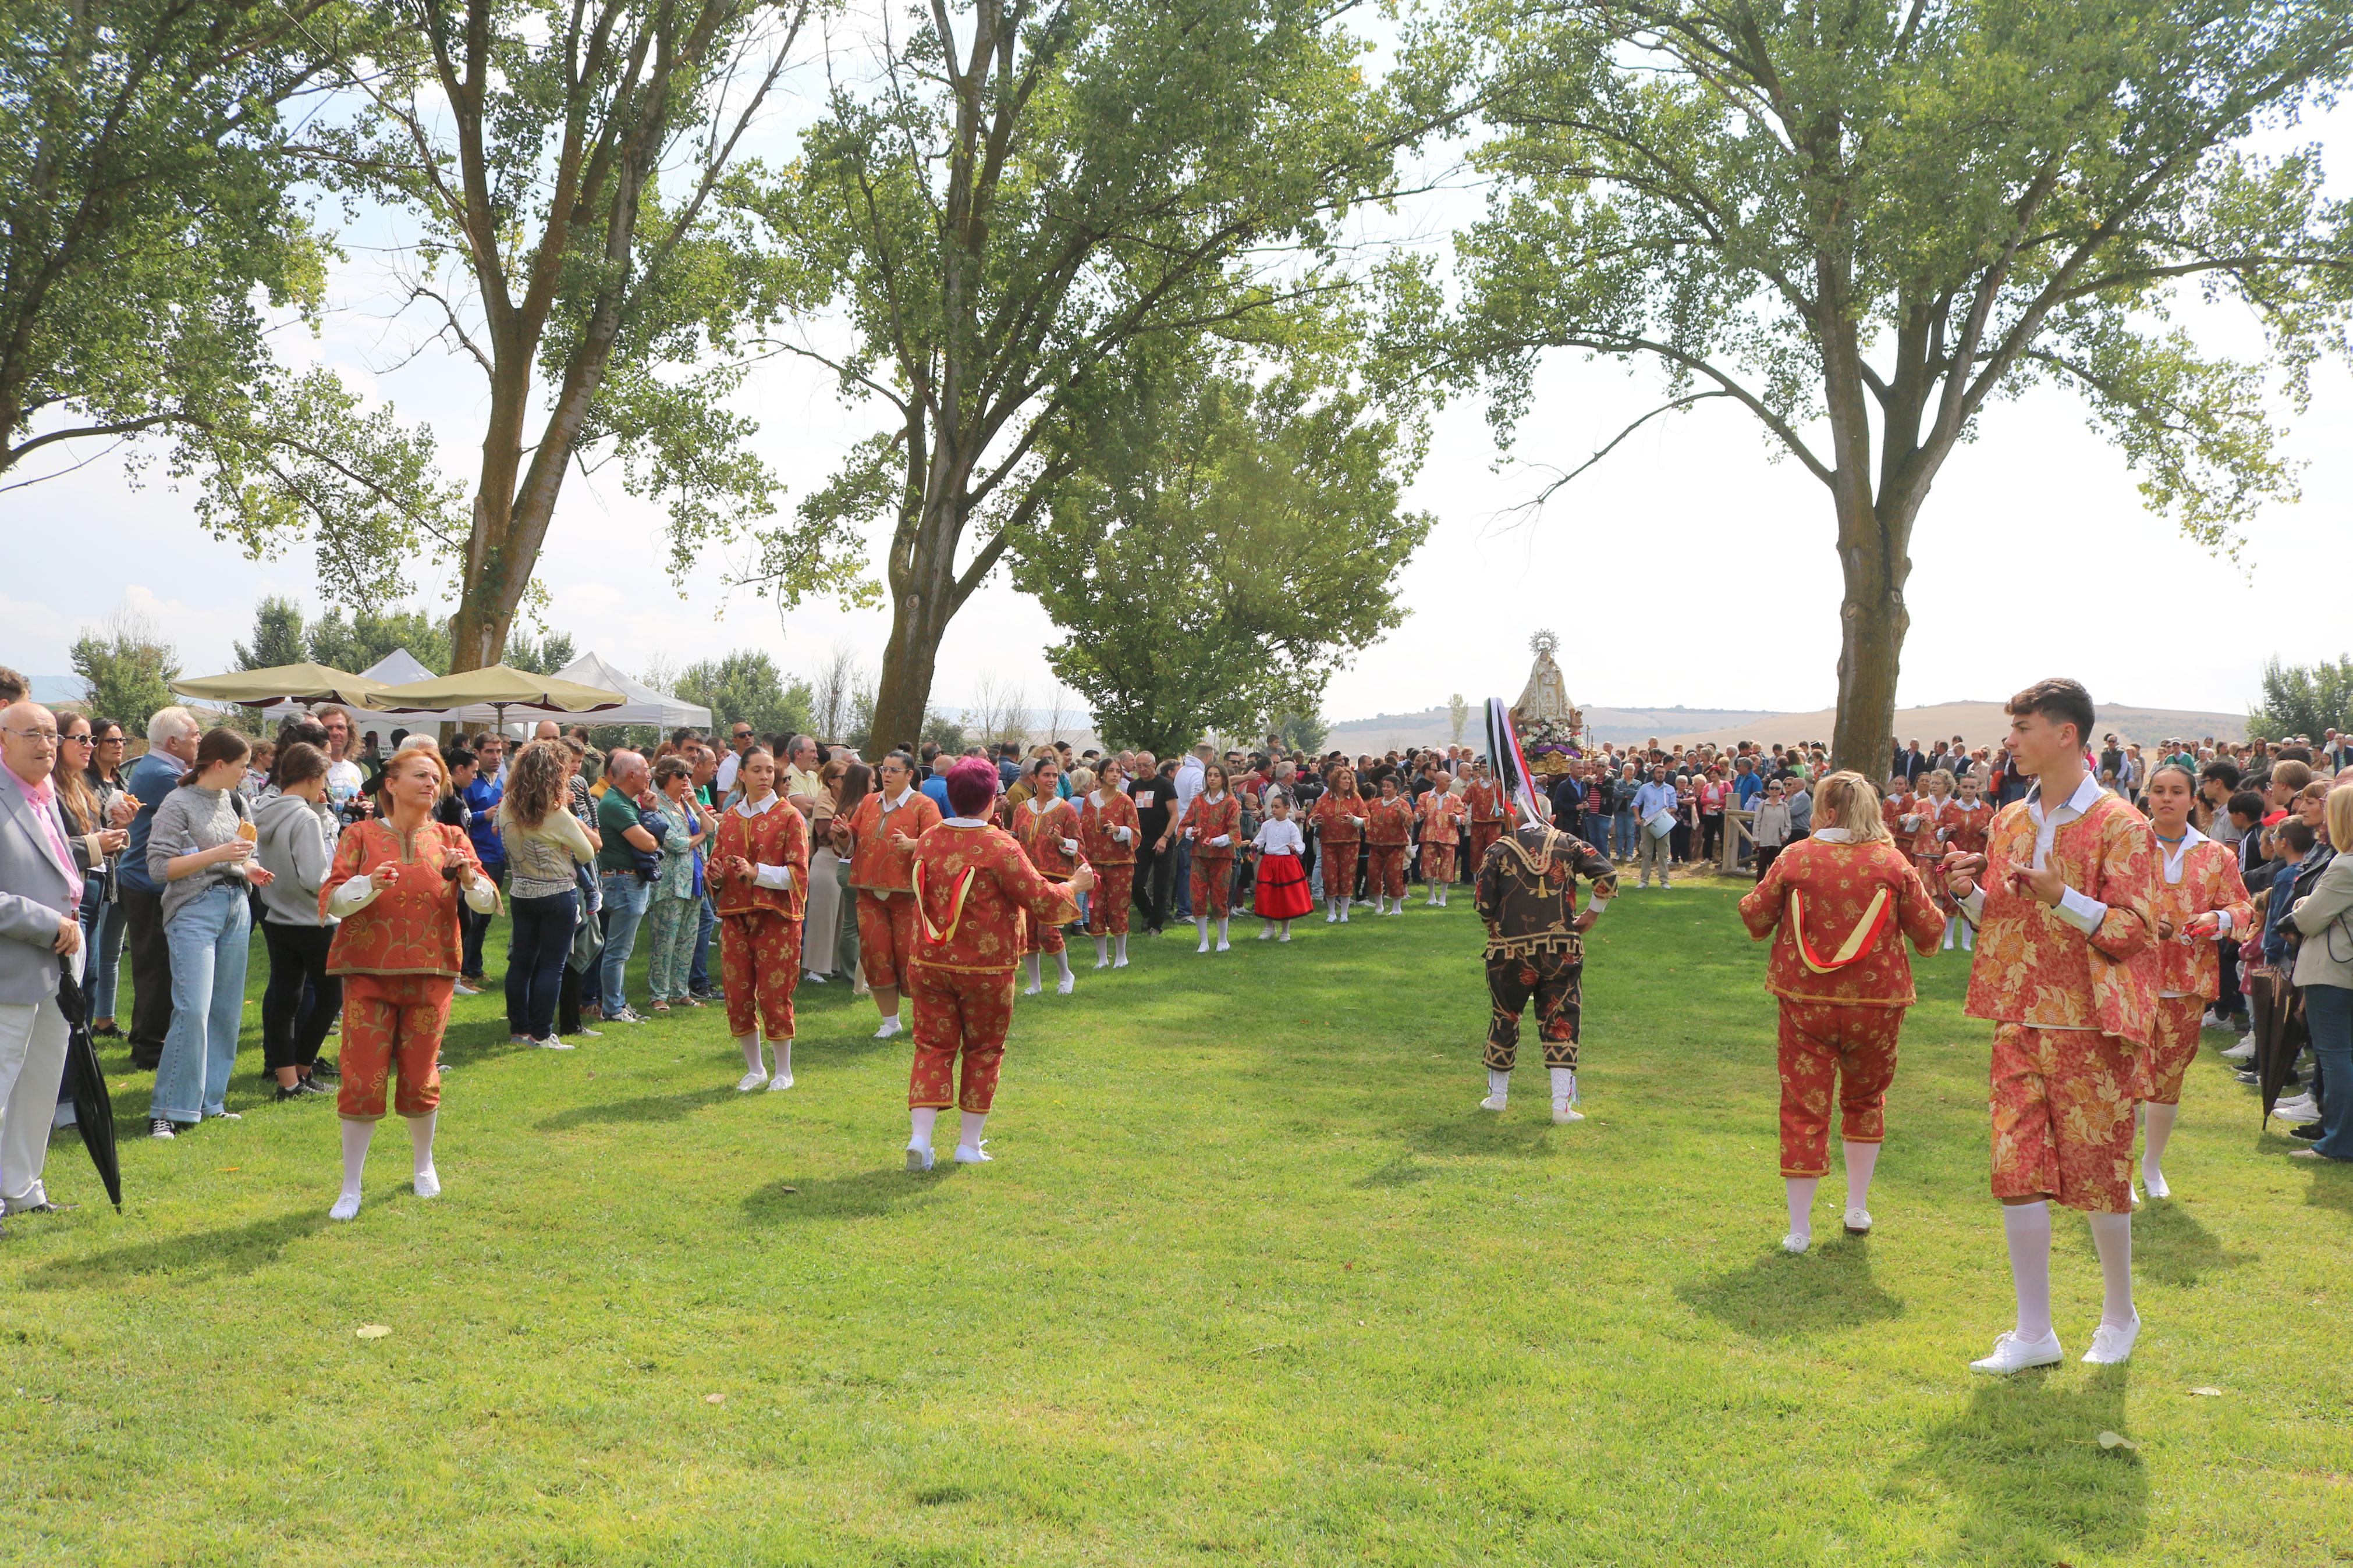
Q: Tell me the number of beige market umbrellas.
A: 2